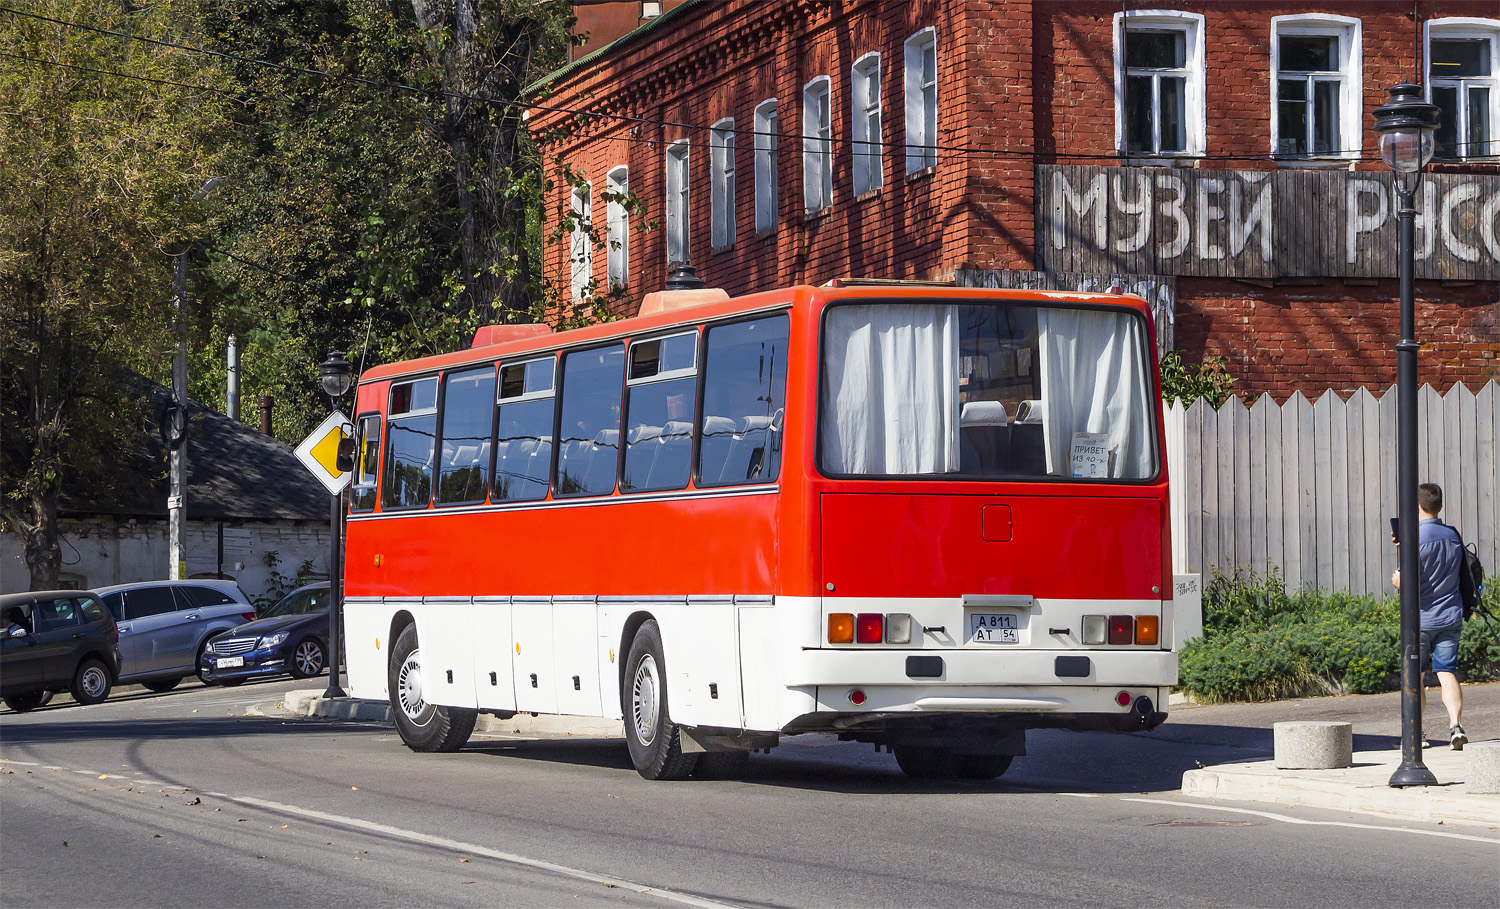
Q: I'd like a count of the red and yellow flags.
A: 0